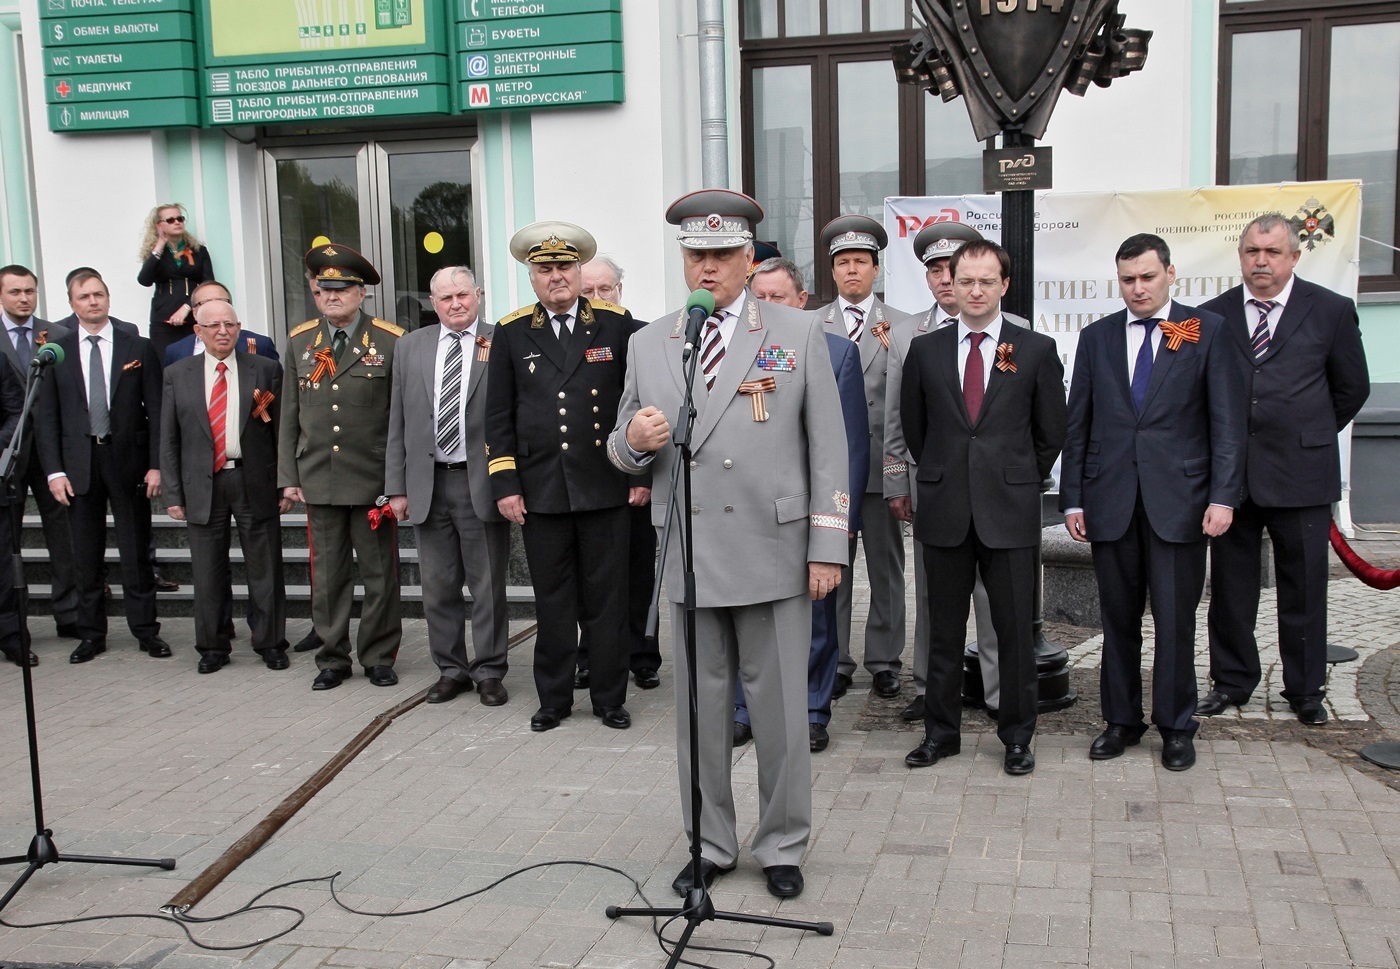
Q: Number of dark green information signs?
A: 11